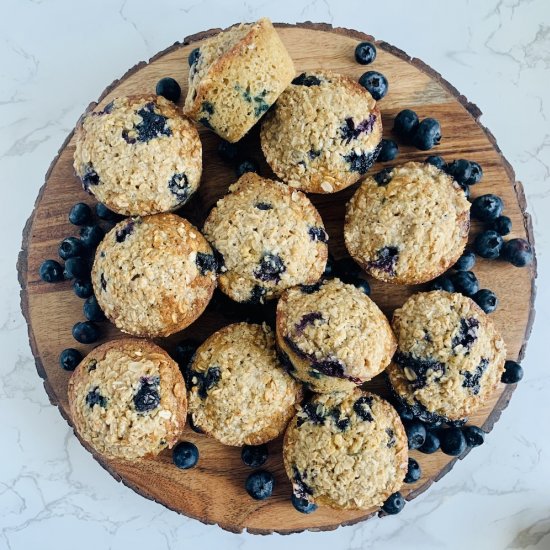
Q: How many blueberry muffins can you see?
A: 11